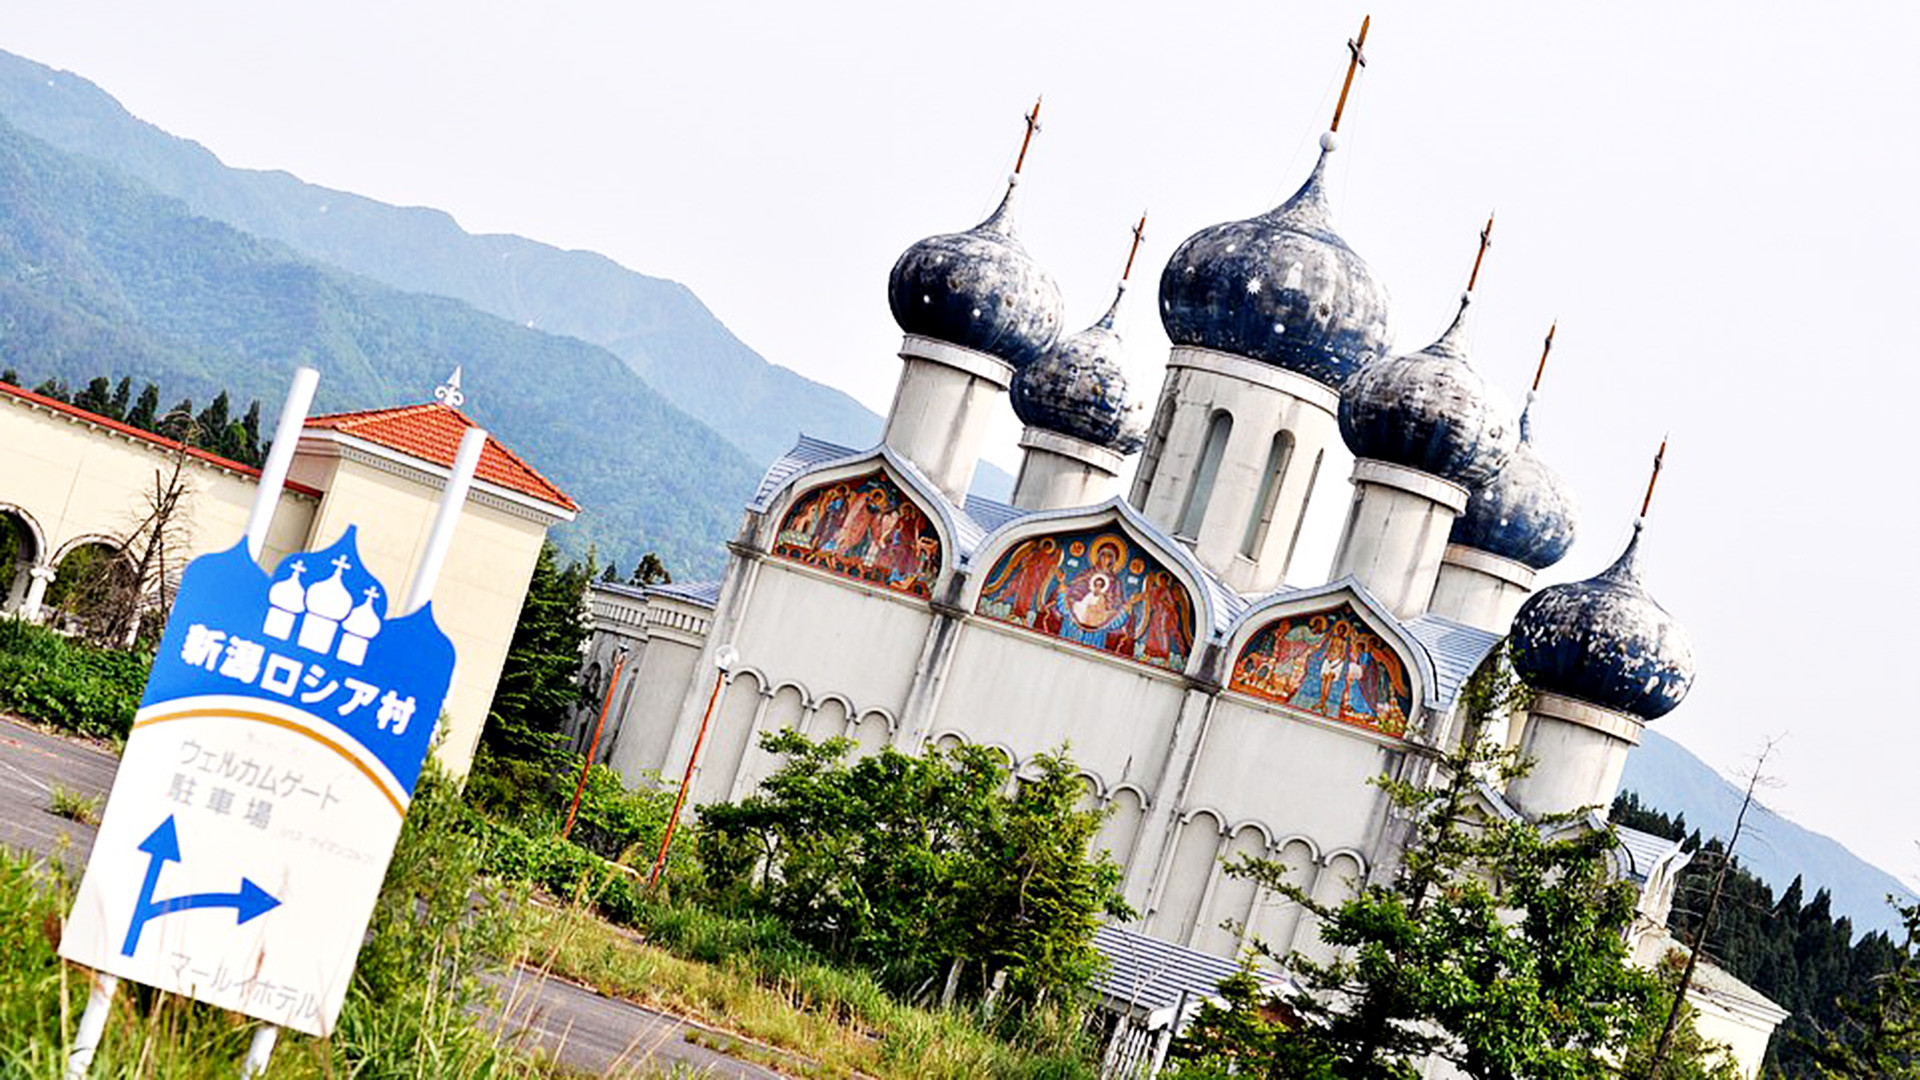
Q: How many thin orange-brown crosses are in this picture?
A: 6